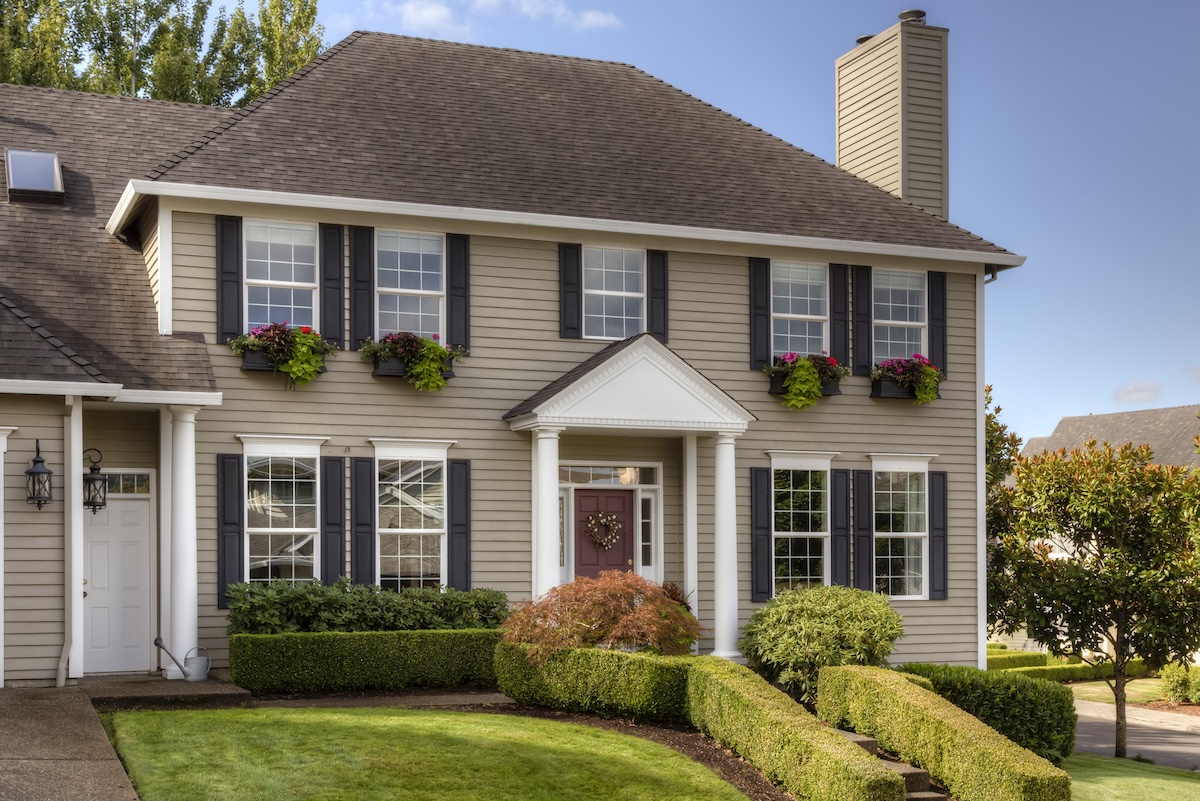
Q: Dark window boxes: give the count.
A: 4